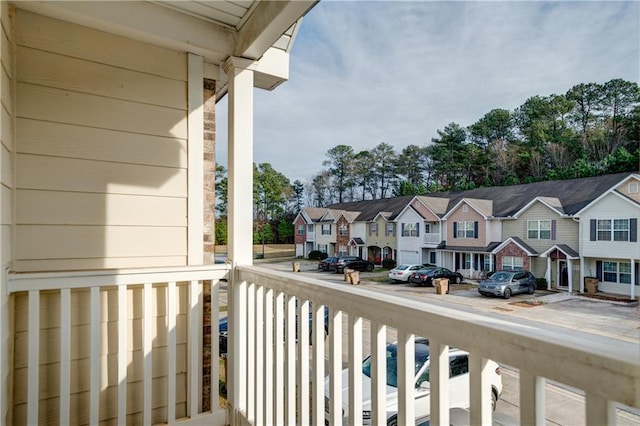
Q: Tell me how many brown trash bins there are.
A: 5